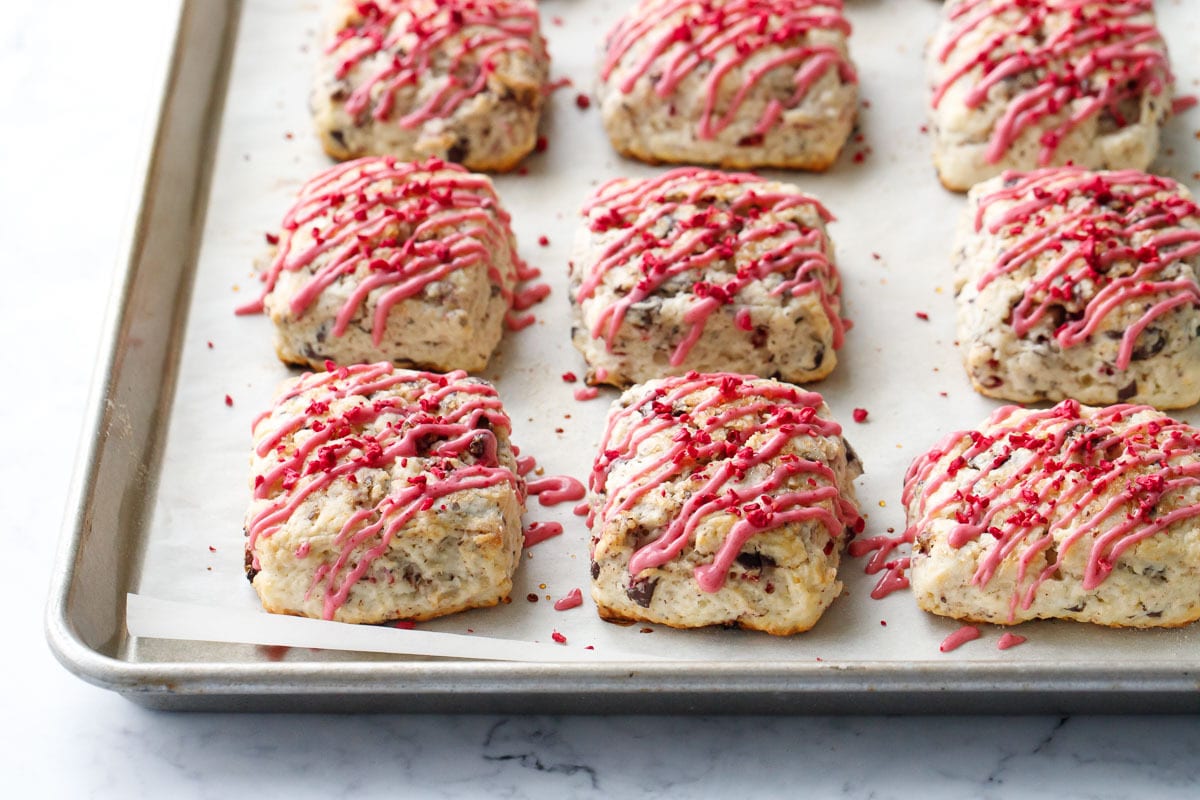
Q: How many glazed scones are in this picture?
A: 9